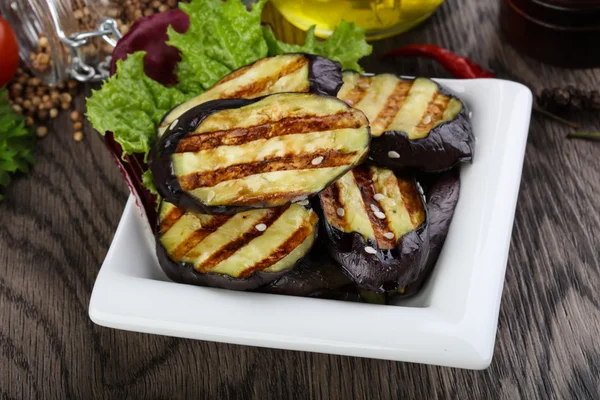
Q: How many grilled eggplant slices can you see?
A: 5